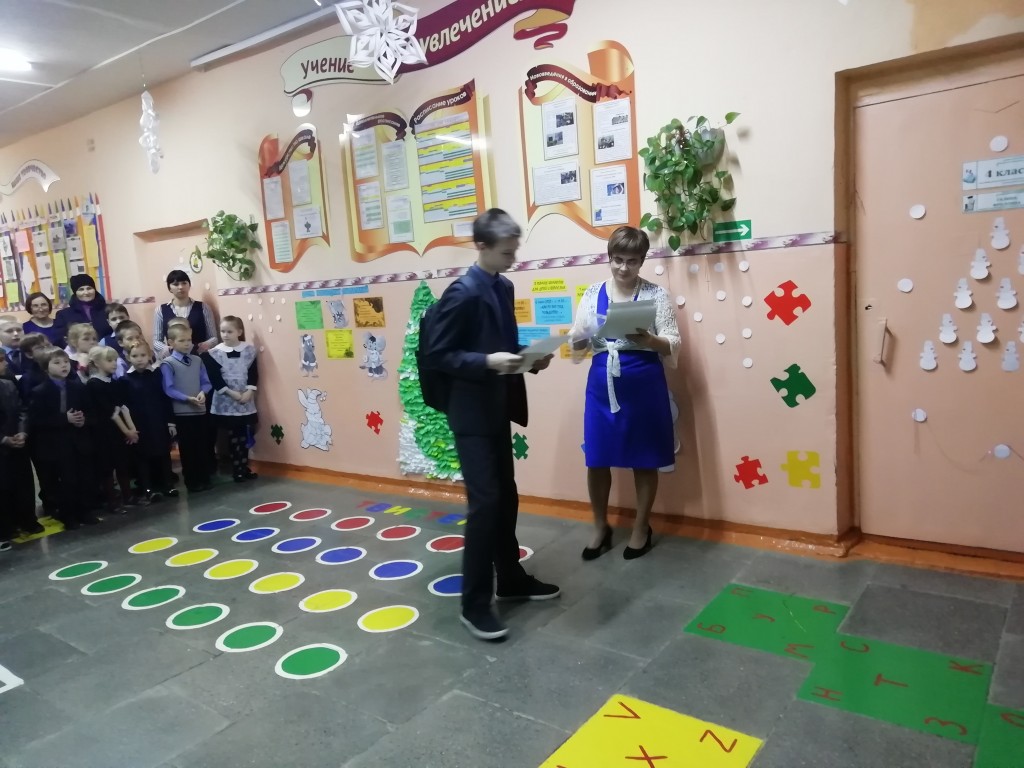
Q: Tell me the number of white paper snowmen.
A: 11